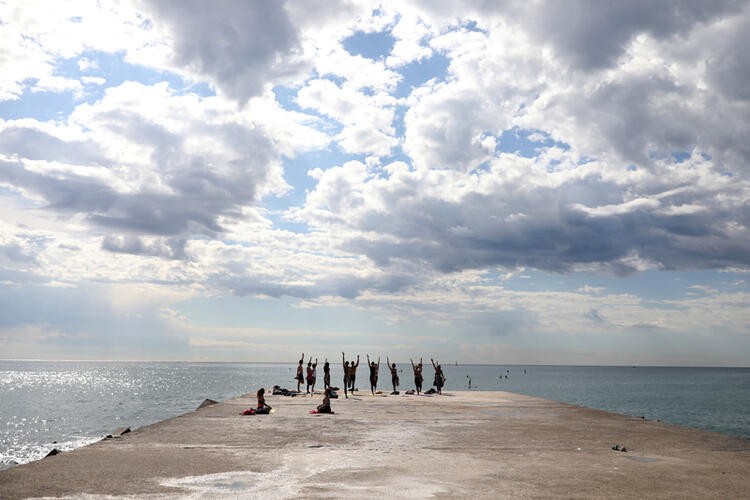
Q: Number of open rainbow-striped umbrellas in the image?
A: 0